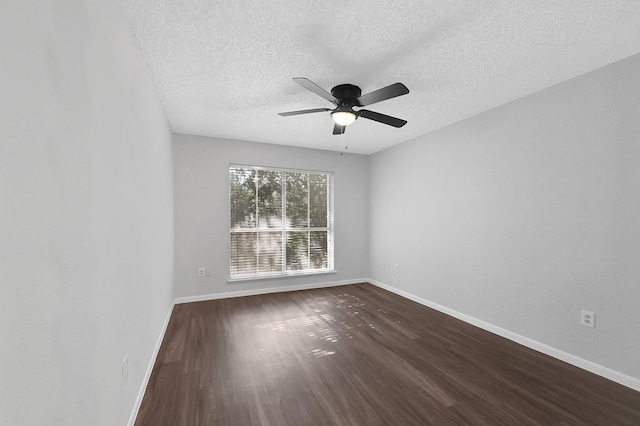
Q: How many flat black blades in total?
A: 5